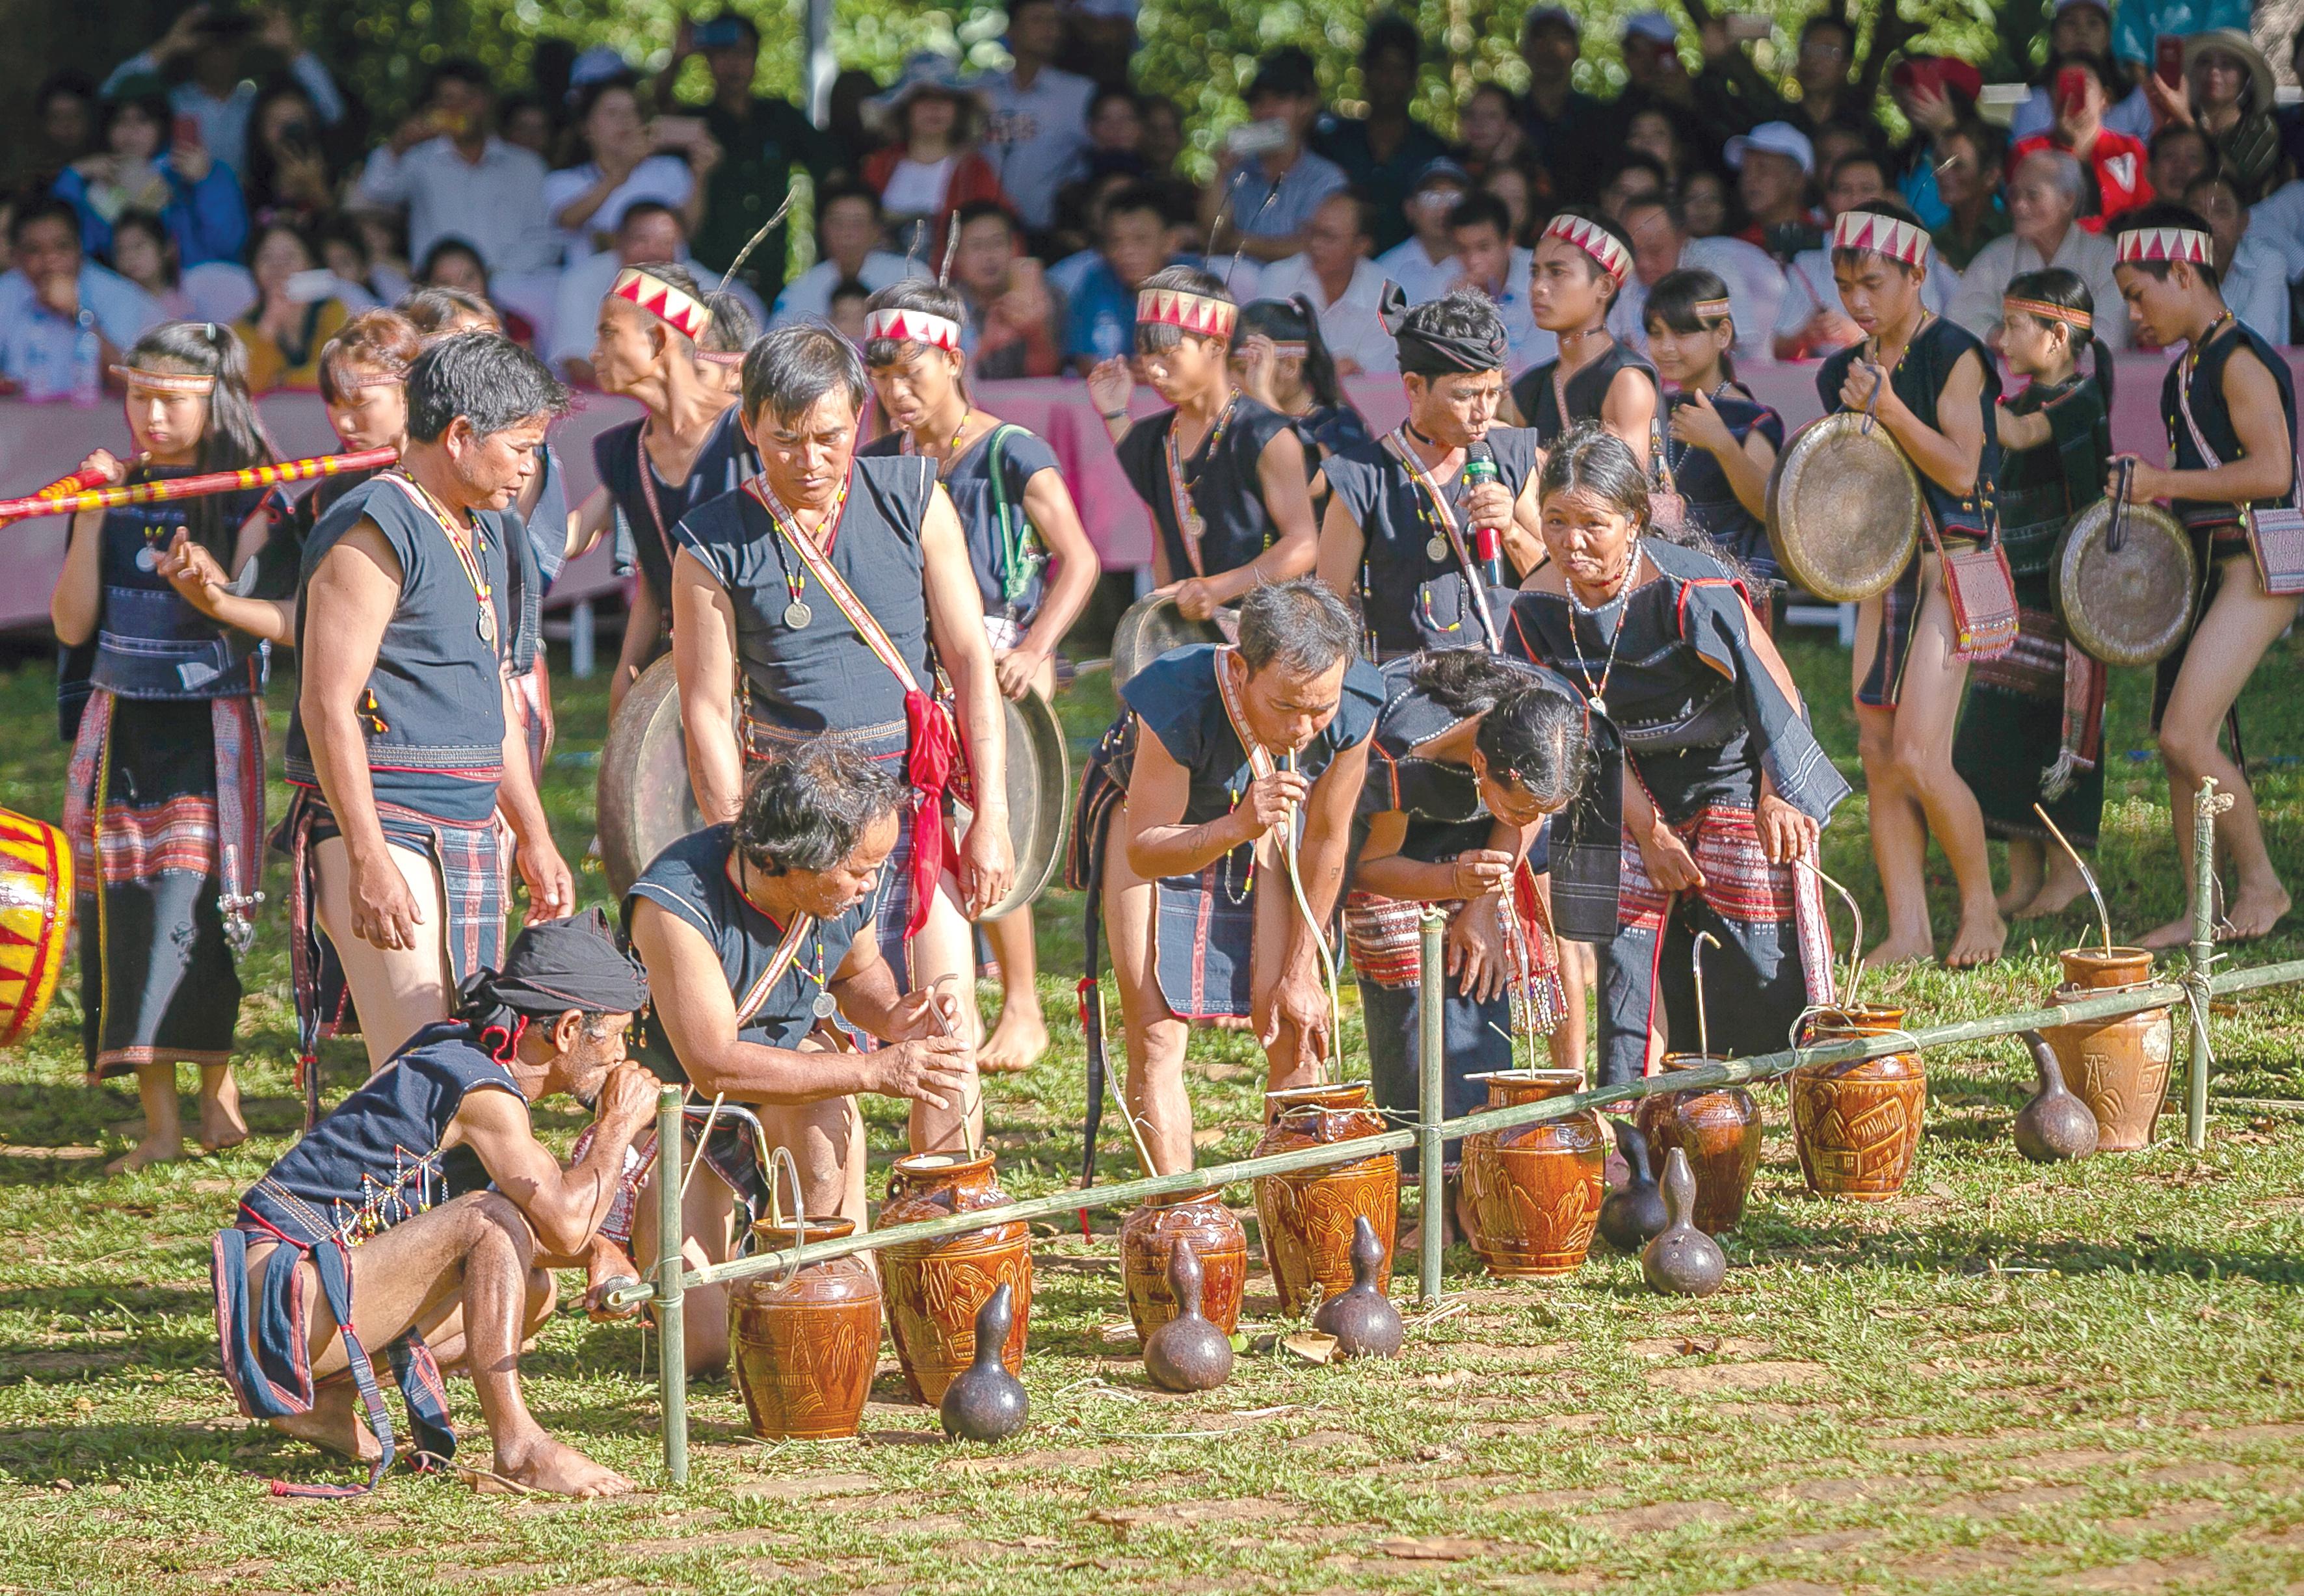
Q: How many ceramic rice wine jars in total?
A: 8